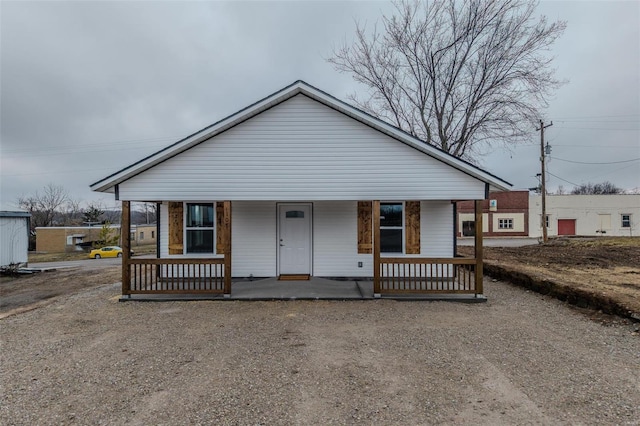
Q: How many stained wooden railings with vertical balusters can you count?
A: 2